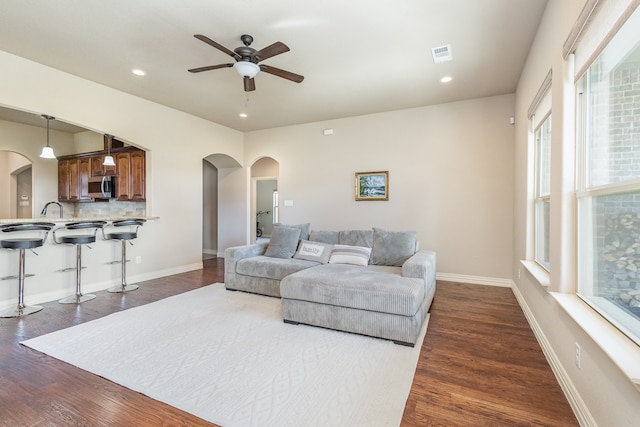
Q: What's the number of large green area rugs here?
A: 0